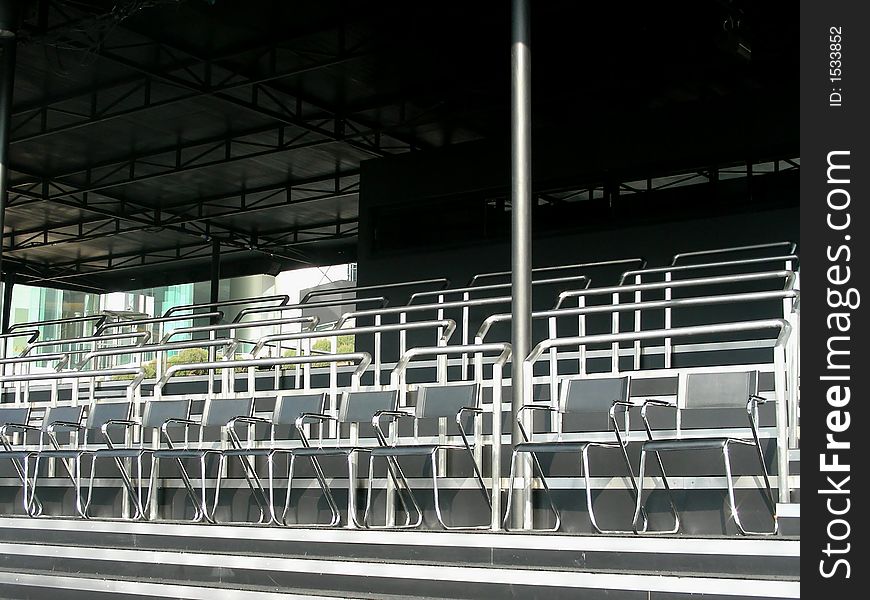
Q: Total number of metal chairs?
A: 10